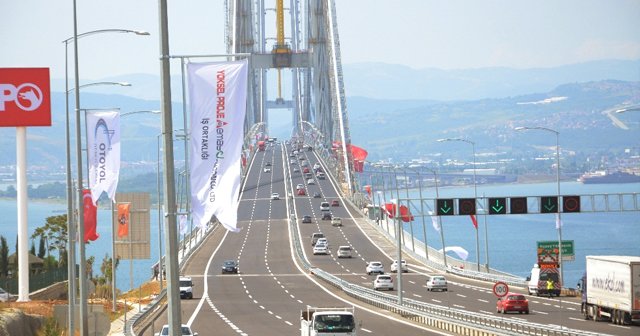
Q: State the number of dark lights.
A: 3